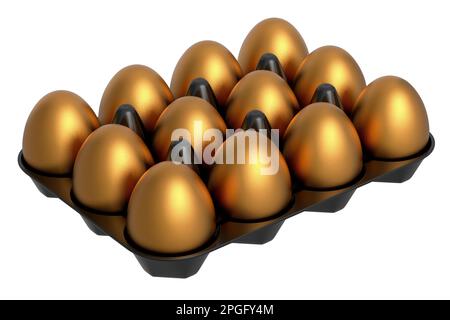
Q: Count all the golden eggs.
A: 12